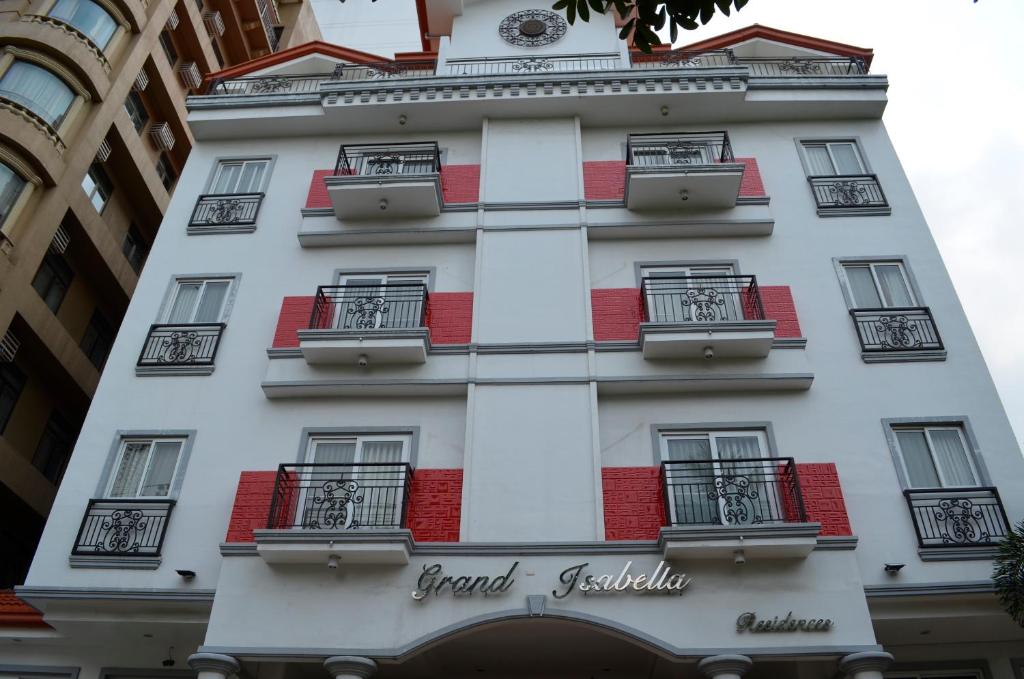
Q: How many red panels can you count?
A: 12